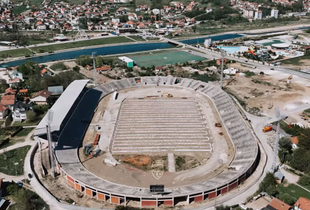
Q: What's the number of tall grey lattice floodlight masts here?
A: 4